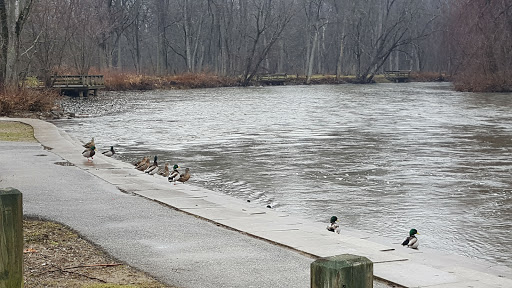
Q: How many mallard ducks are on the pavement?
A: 11